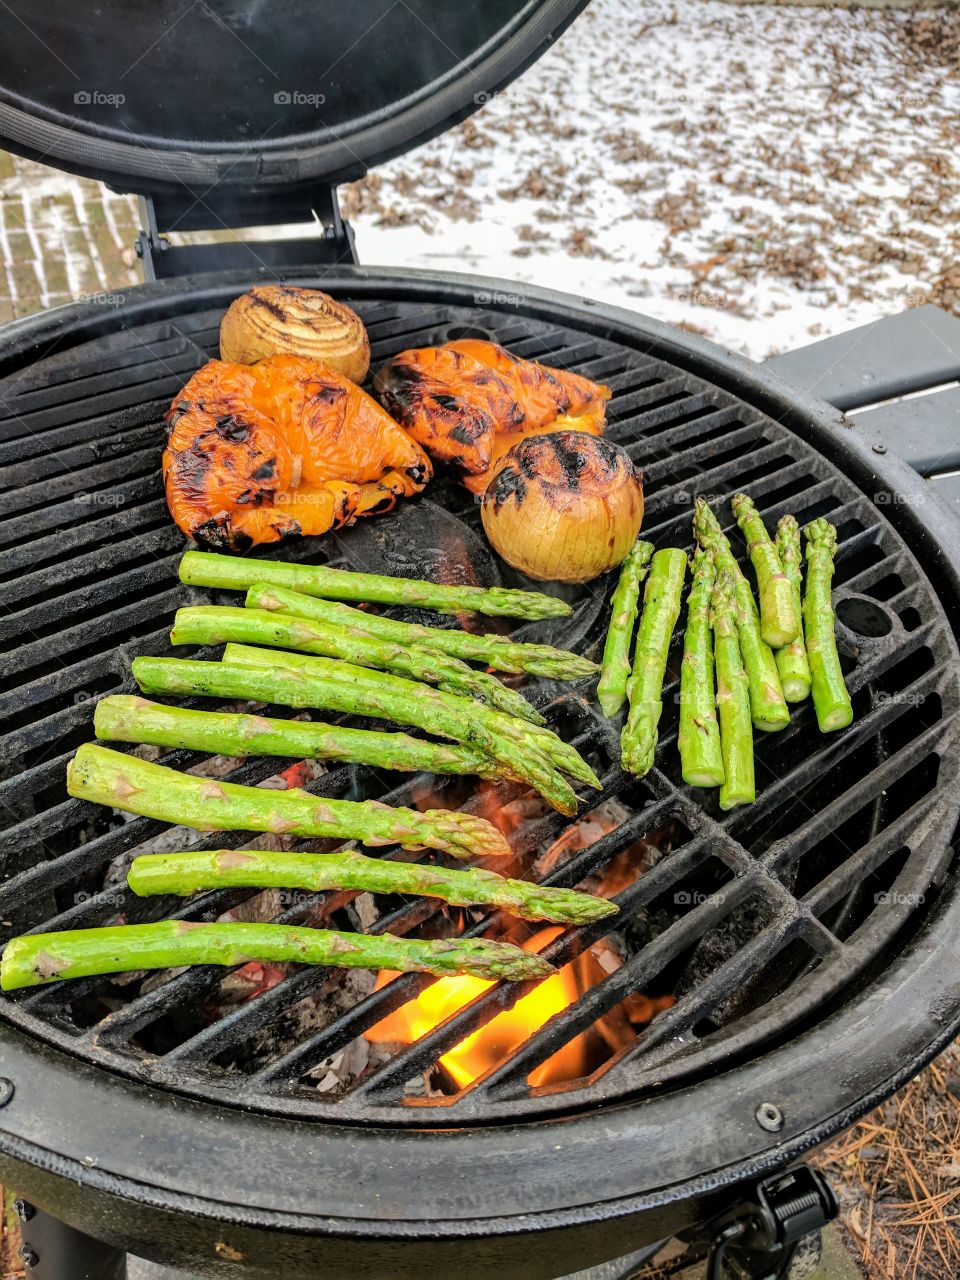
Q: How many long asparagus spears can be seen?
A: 9